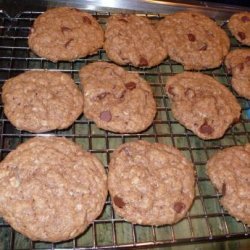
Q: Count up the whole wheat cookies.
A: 11